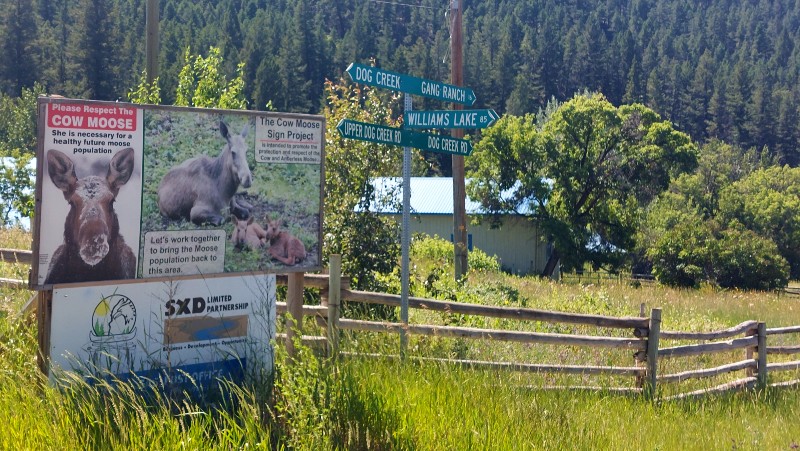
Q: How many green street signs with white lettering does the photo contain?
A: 3